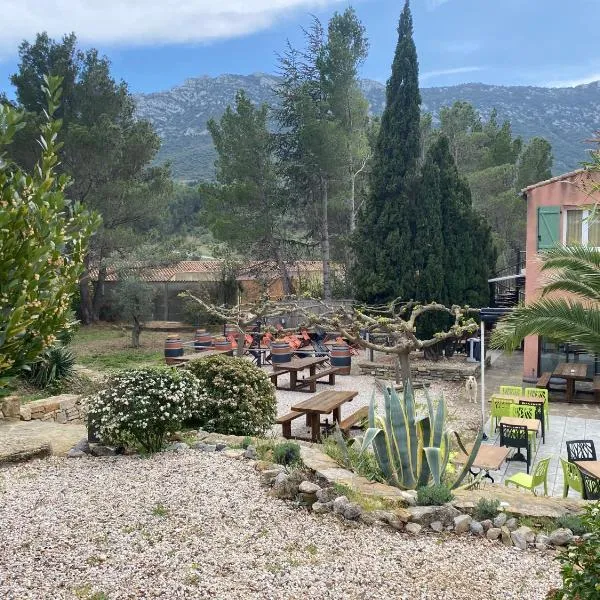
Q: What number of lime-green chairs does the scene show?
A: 6